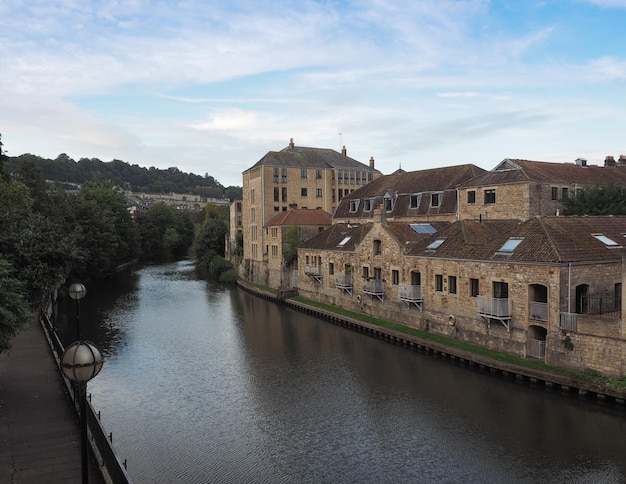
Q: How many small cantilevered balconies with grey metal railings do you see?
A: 5